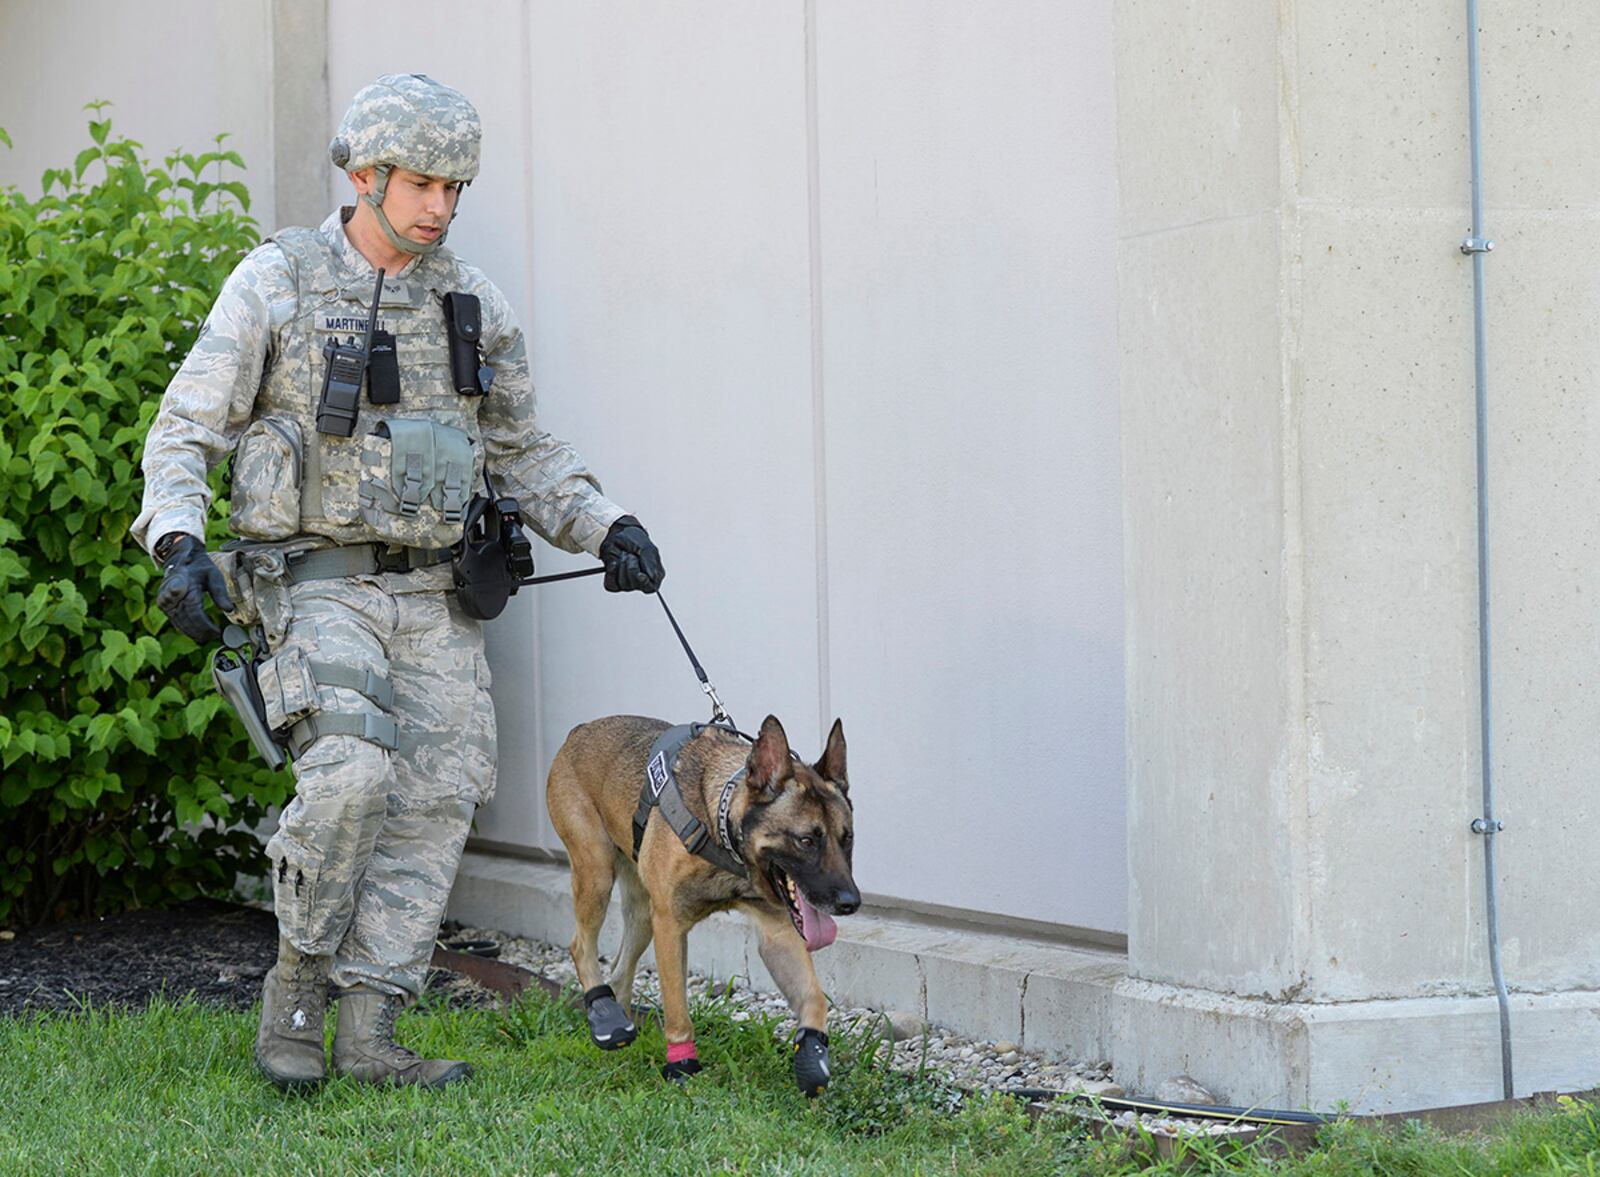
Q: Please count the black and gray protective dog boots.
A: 3